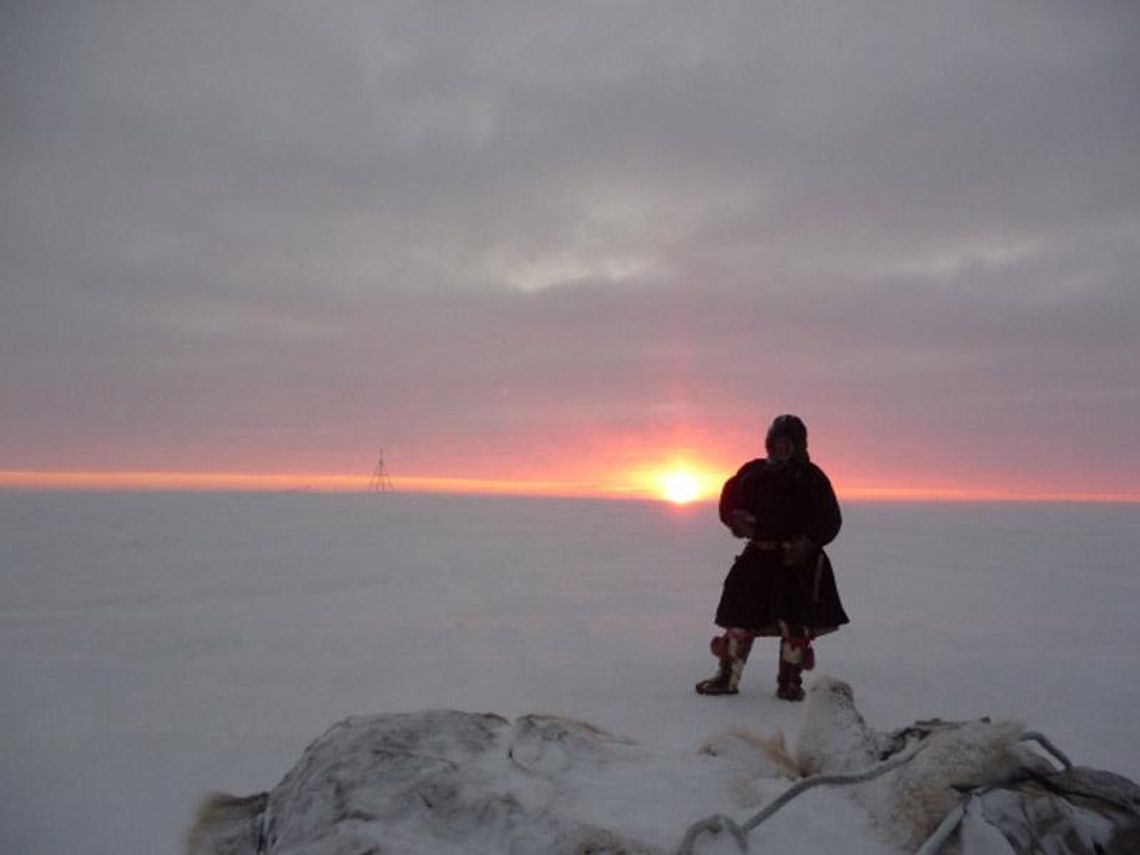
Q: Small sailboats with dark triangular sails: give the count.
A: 0